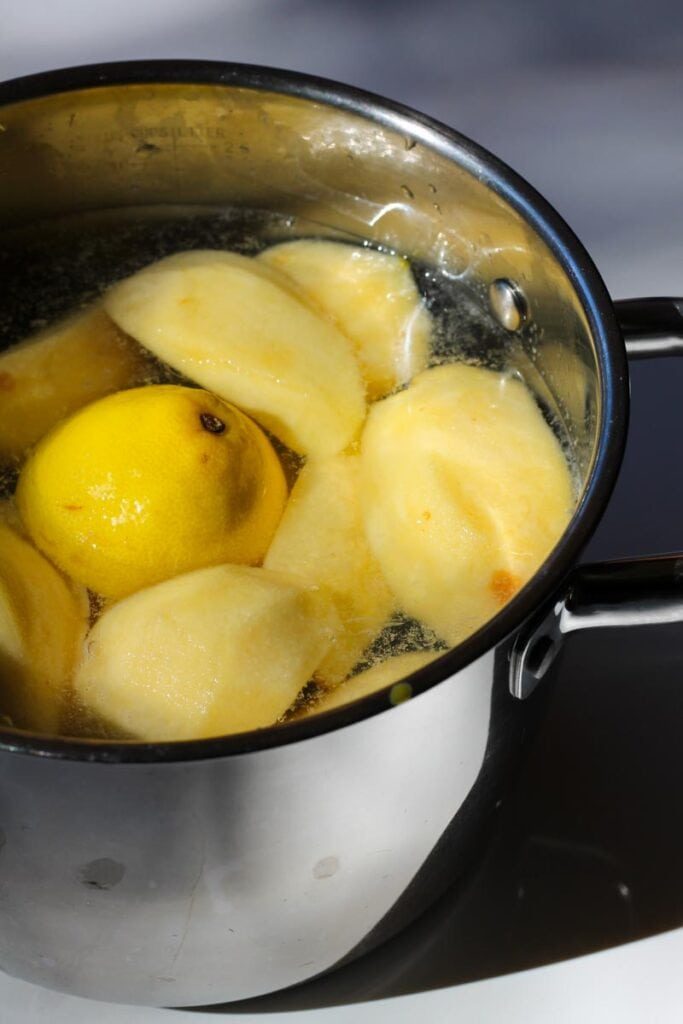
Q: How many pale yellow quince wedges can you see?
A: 8